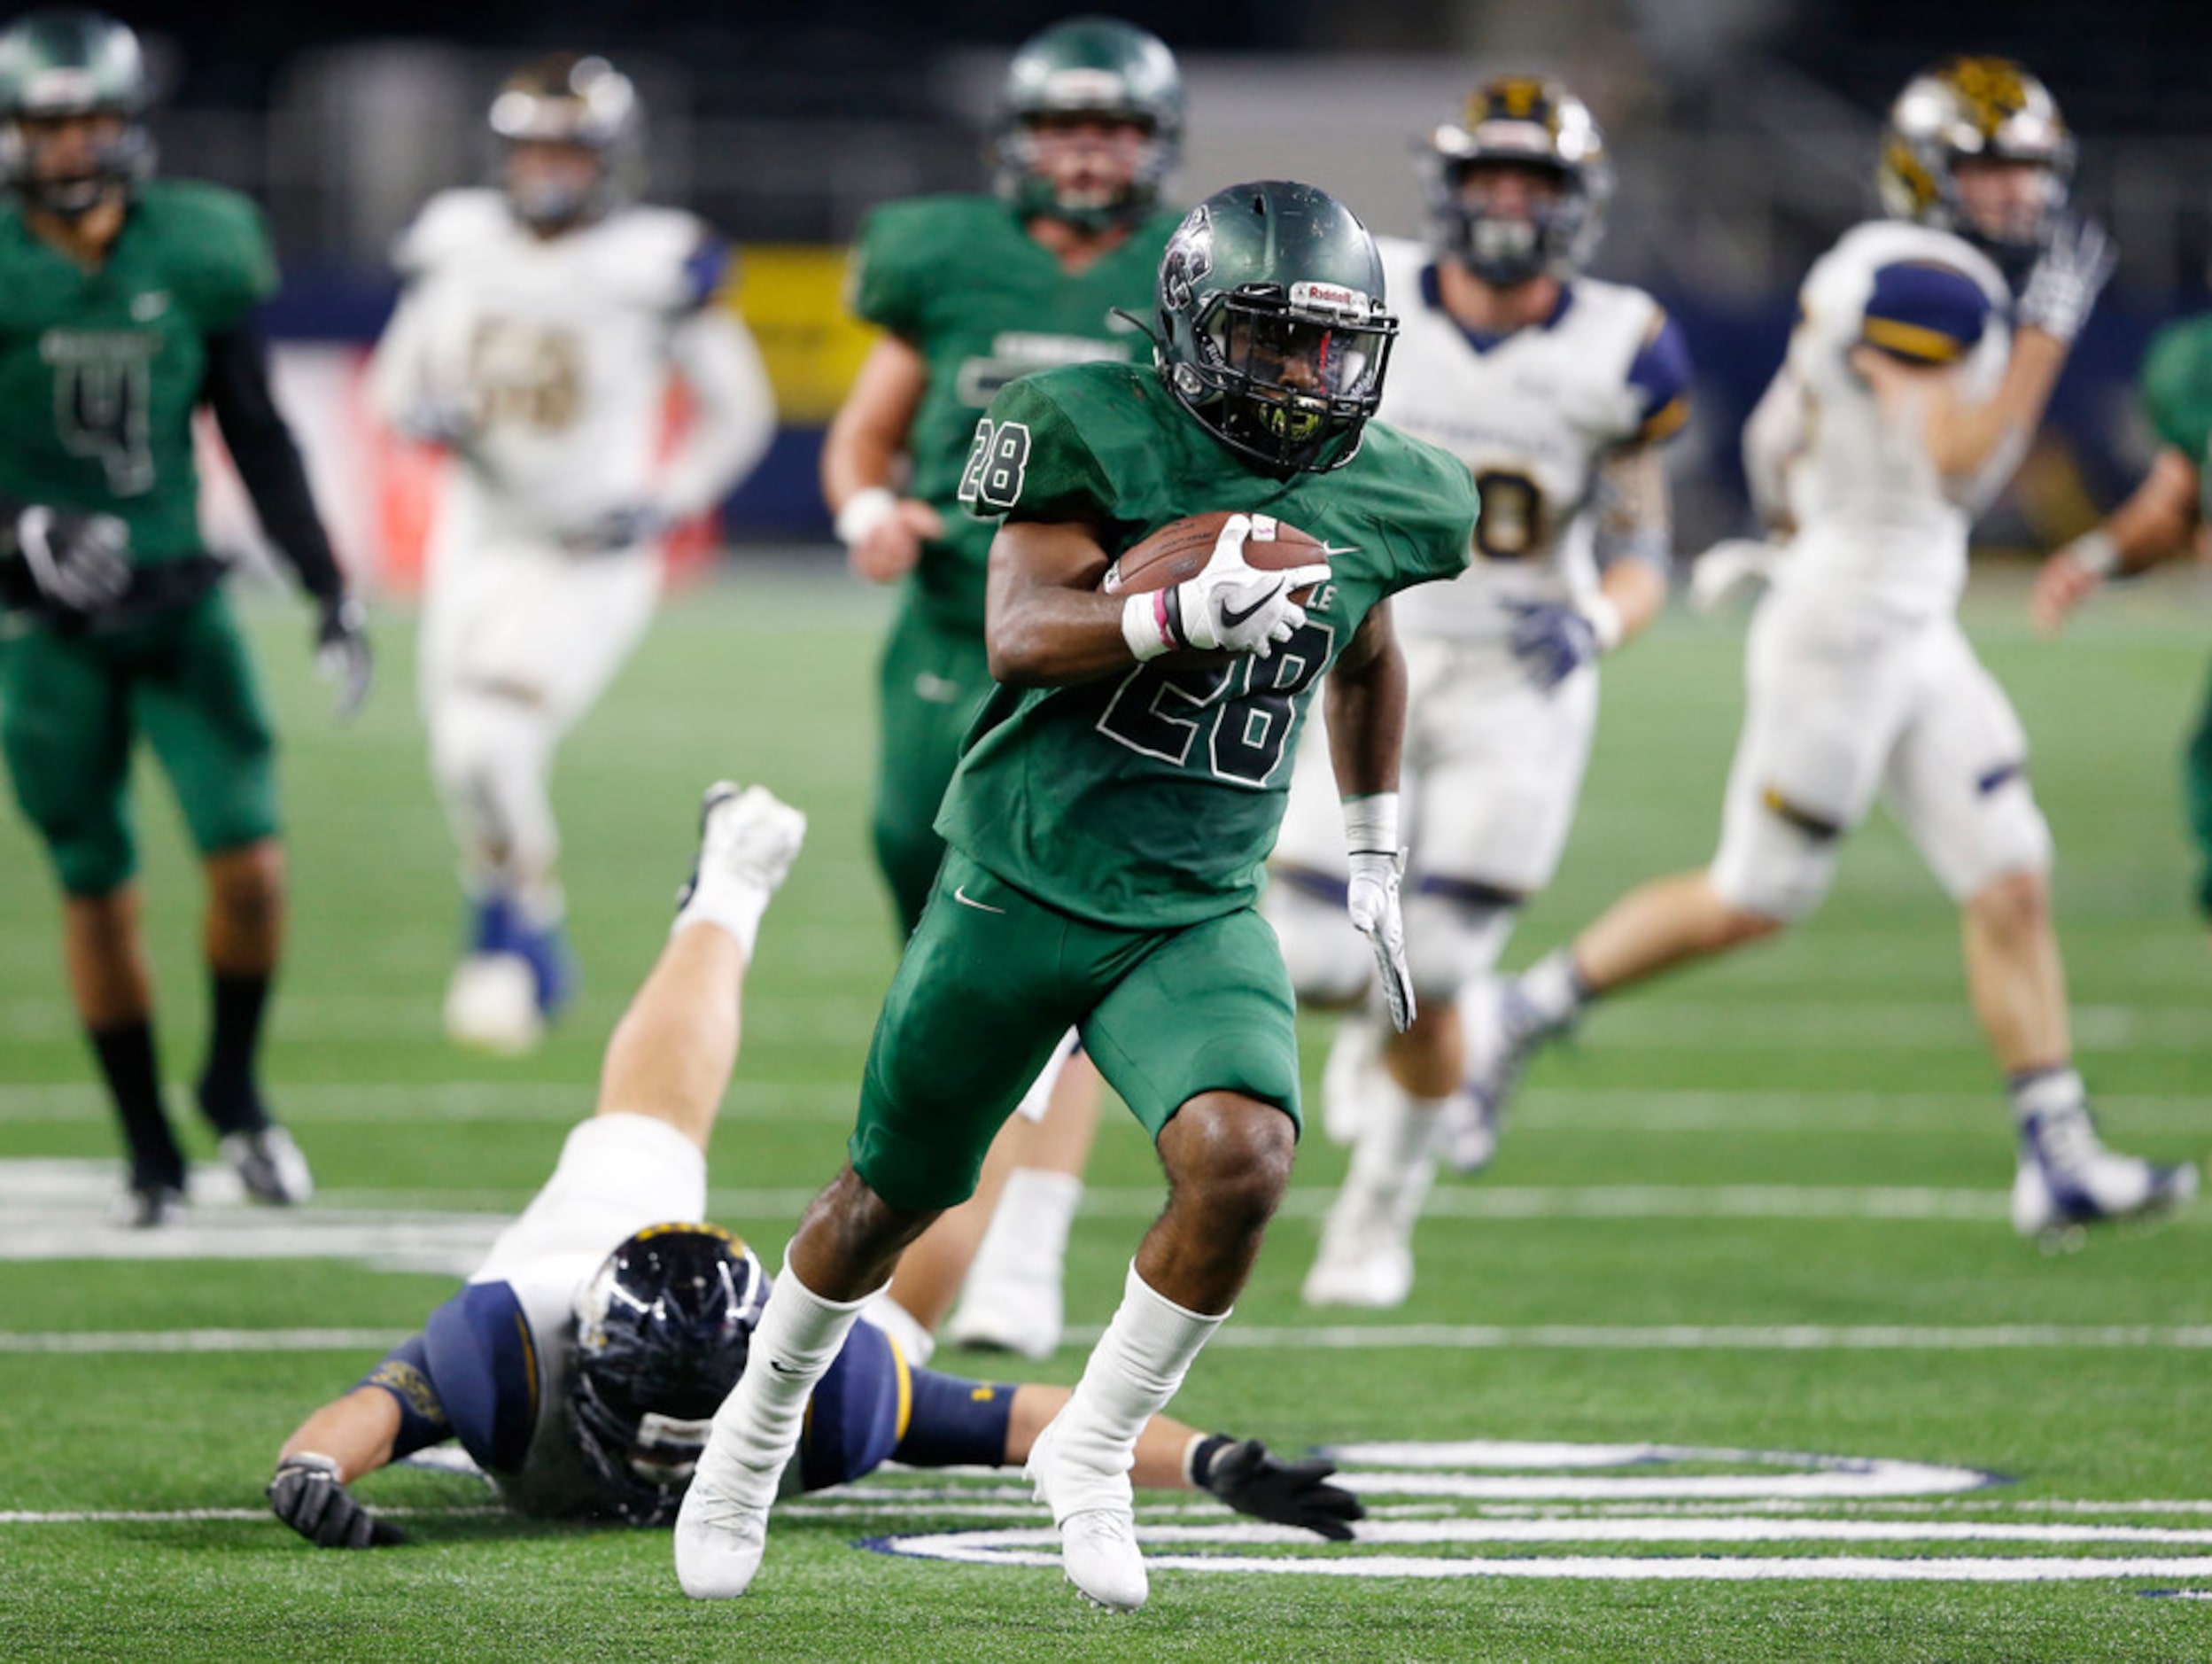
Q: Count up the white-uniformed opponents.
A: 4